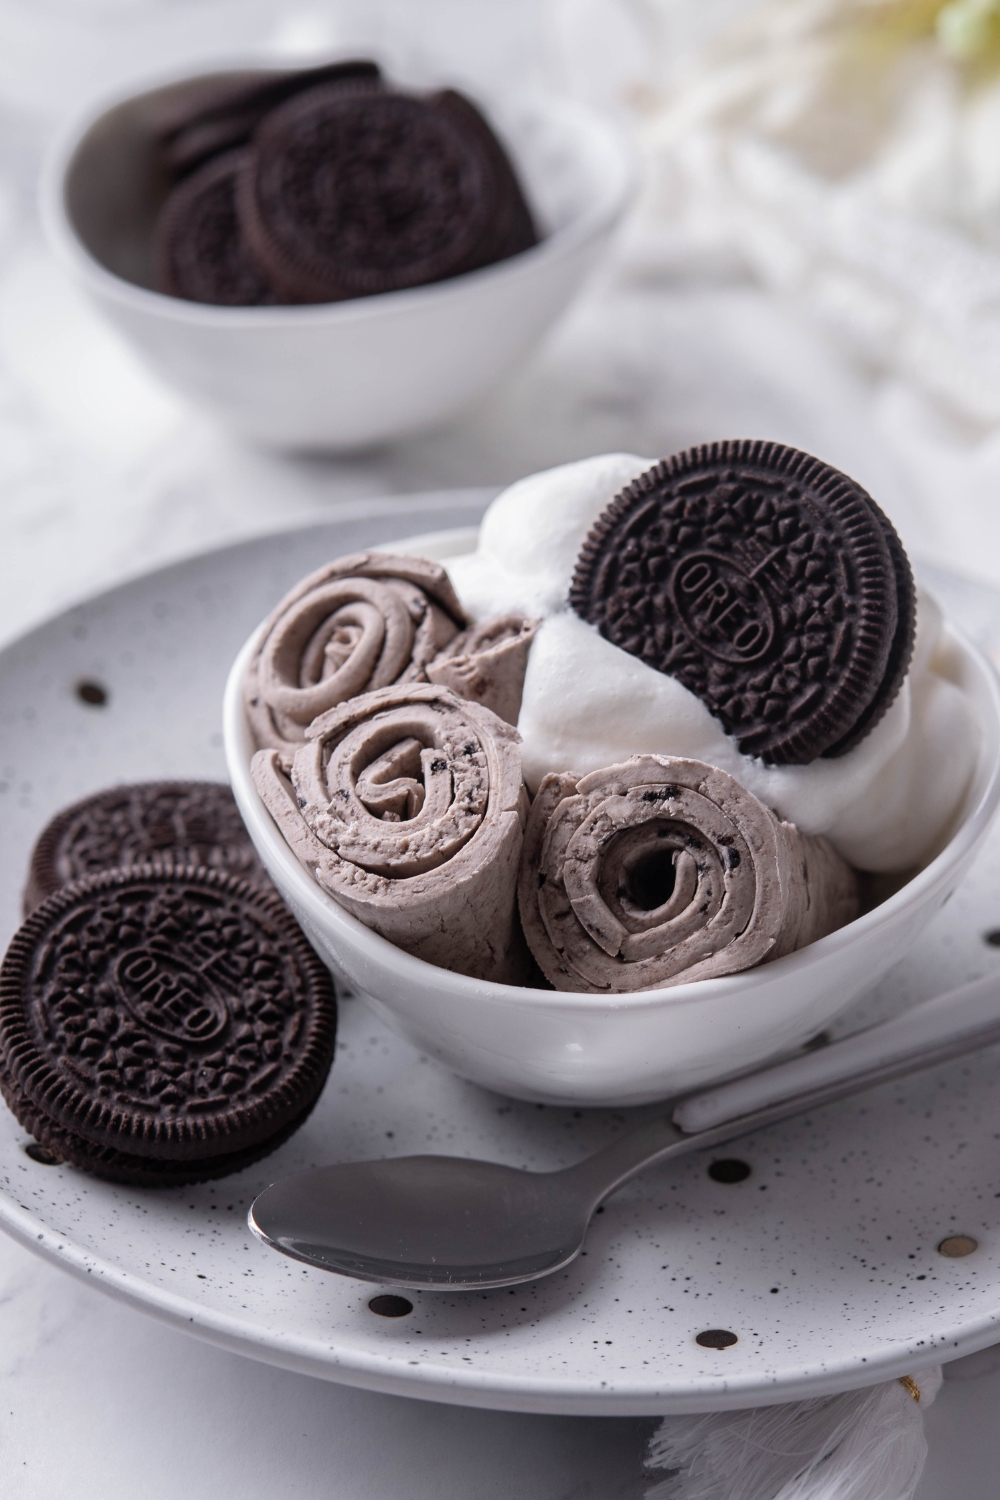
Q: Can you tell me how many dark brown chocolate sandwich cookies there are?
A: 7